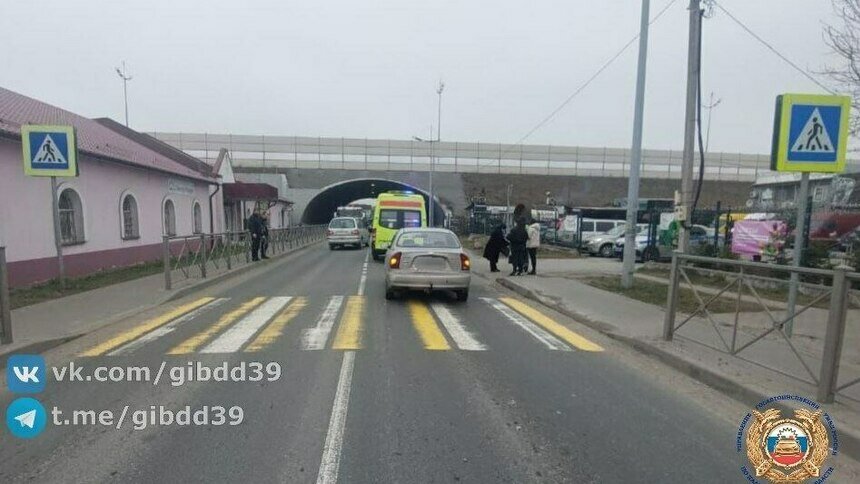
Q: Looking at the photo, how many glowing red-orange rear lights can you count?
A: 2